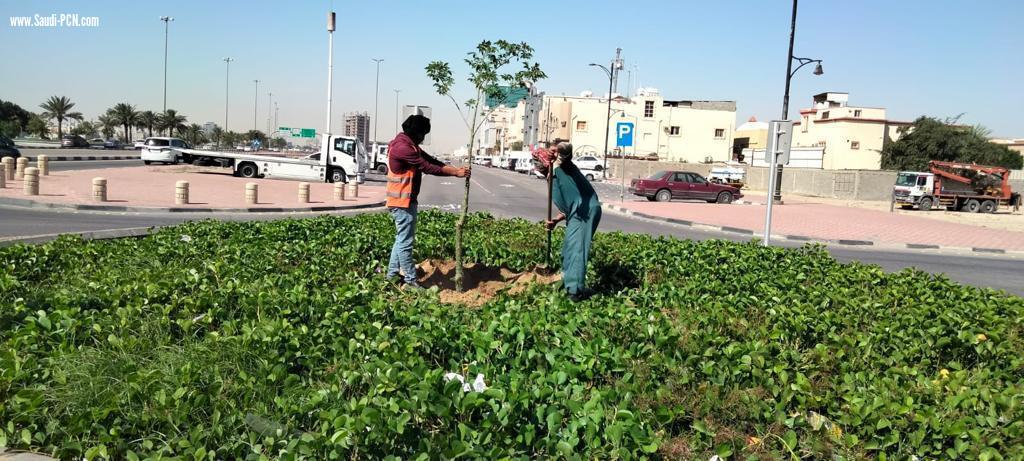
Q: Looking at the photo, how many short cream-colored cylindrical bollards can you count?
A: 11